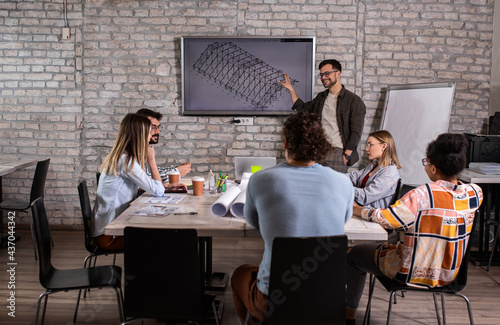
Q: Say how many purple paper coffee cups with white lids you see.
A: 0